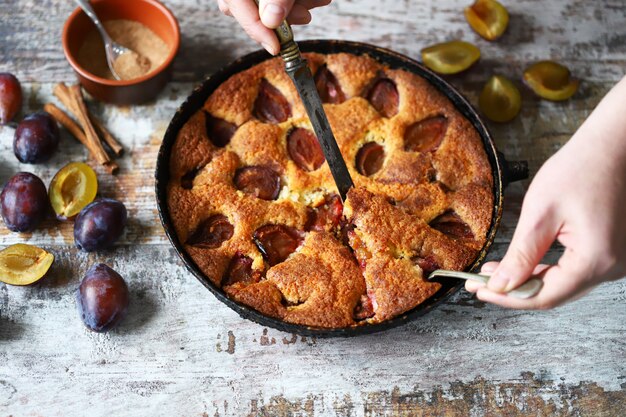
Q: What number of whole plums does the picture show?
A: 5